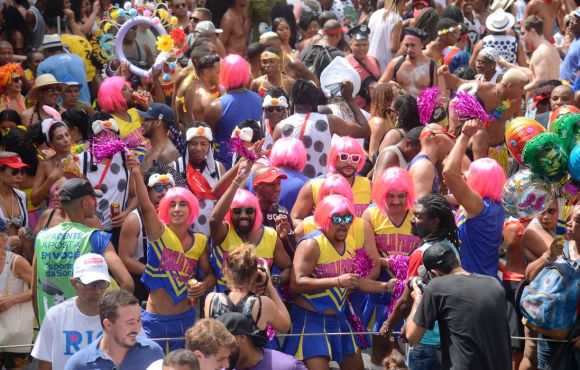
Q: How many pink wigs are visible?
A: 10